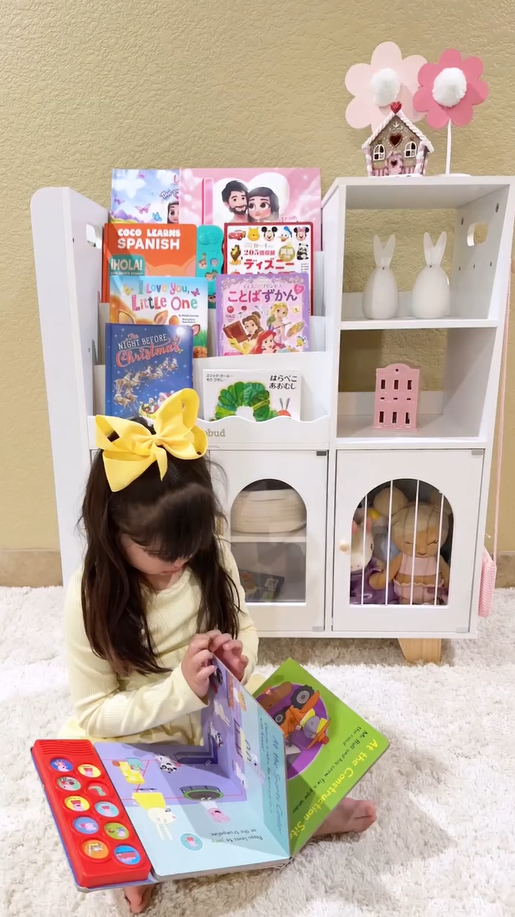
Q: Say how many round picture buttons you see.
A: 10